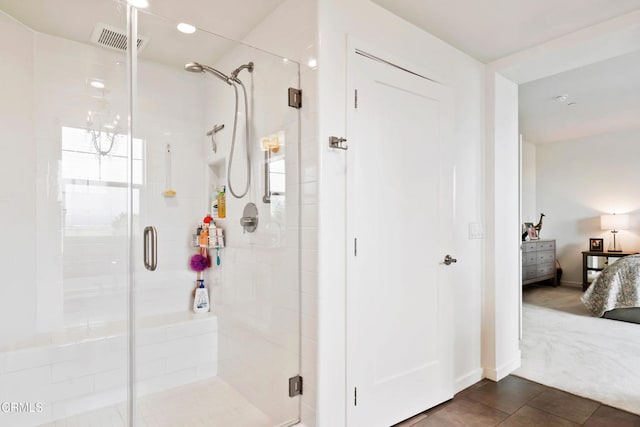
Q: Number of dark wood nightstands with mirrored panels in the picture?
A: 1